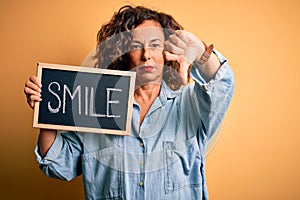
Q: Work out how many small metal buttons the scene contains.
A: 3